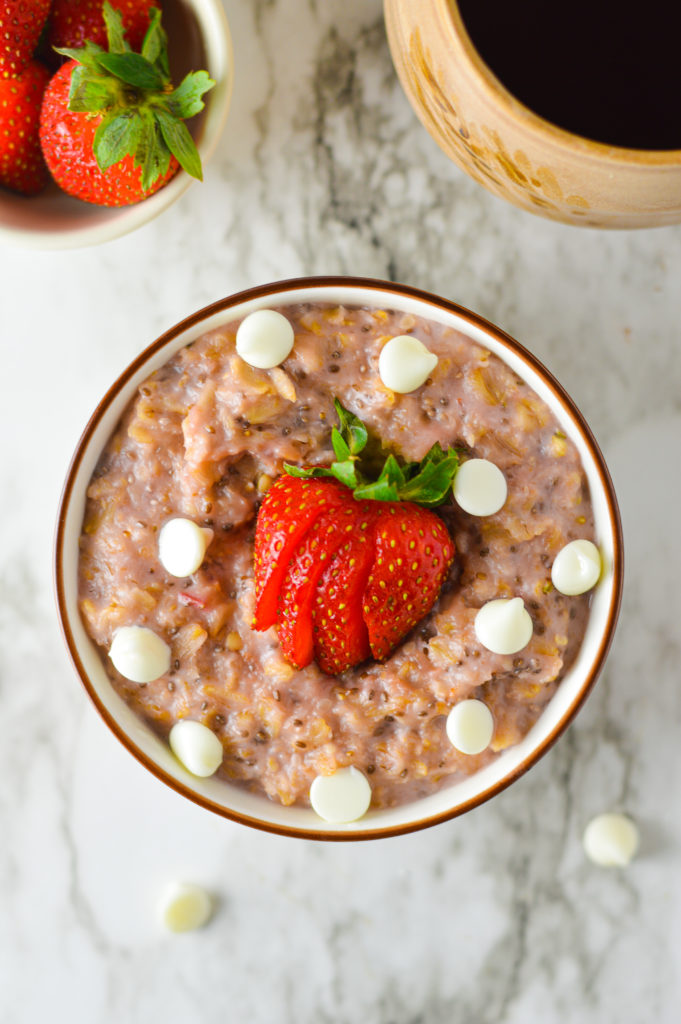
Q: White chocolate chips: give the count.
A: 12